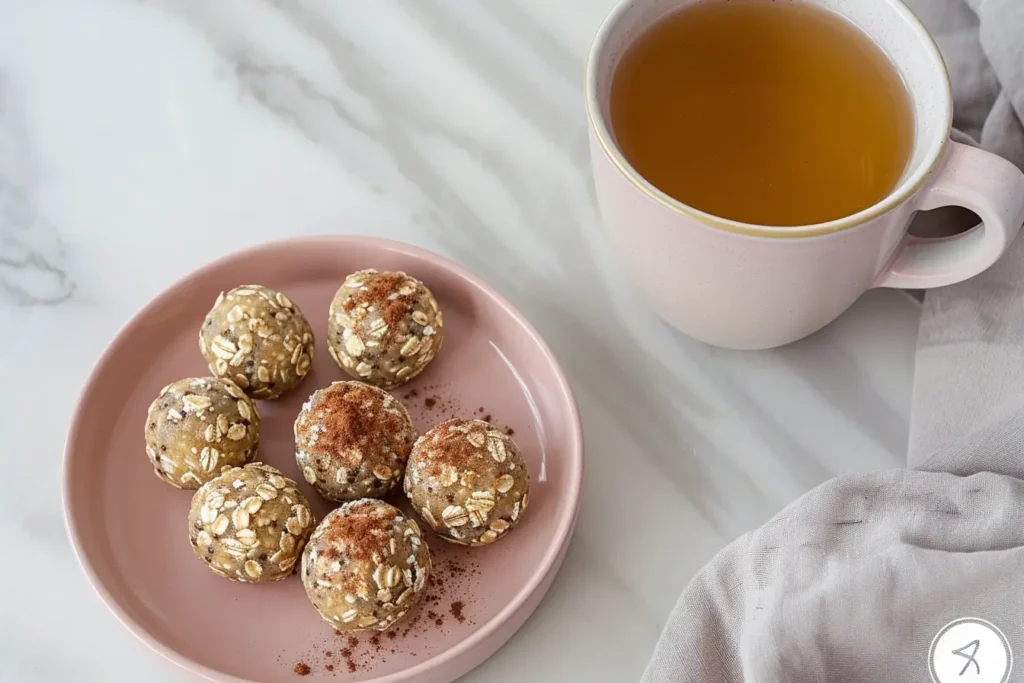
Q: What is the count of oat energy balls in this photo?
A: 7